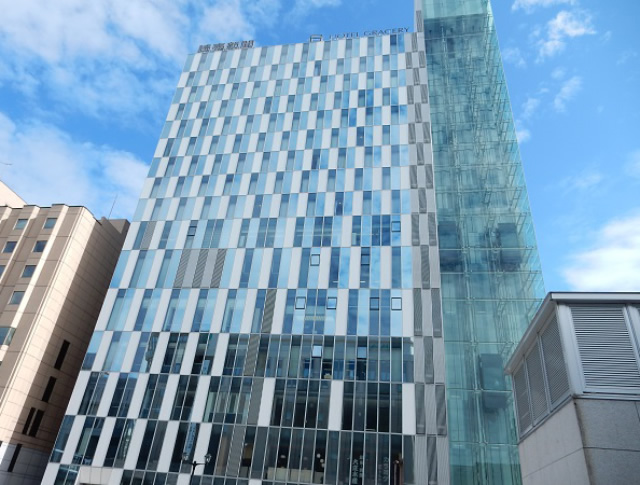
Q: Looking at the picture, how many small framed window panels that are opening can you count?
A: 10